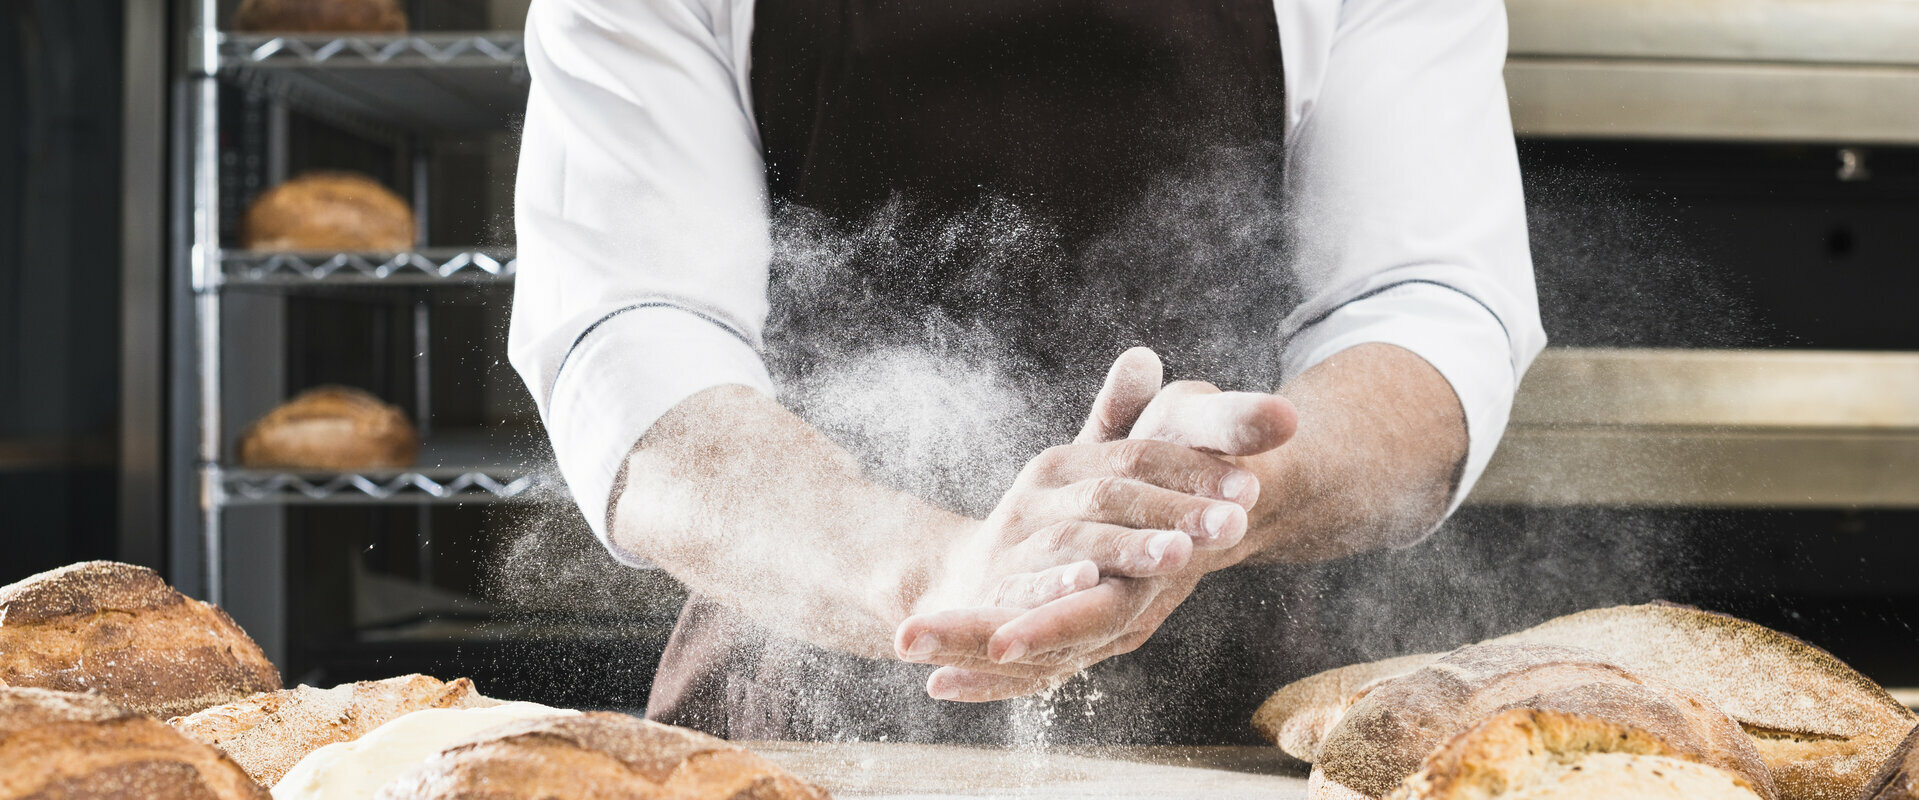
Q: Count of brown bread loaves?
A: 11